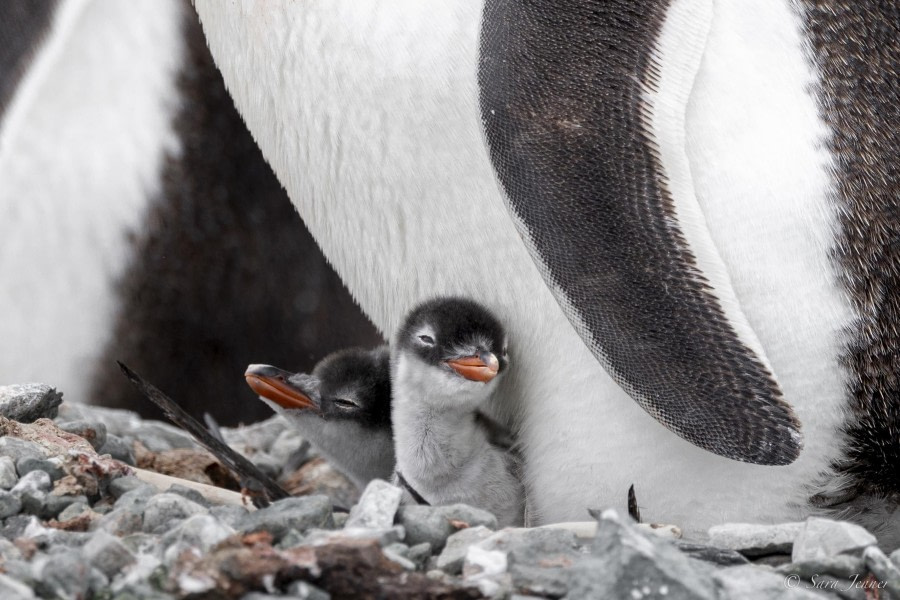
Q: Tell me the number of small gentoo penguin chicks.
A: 2